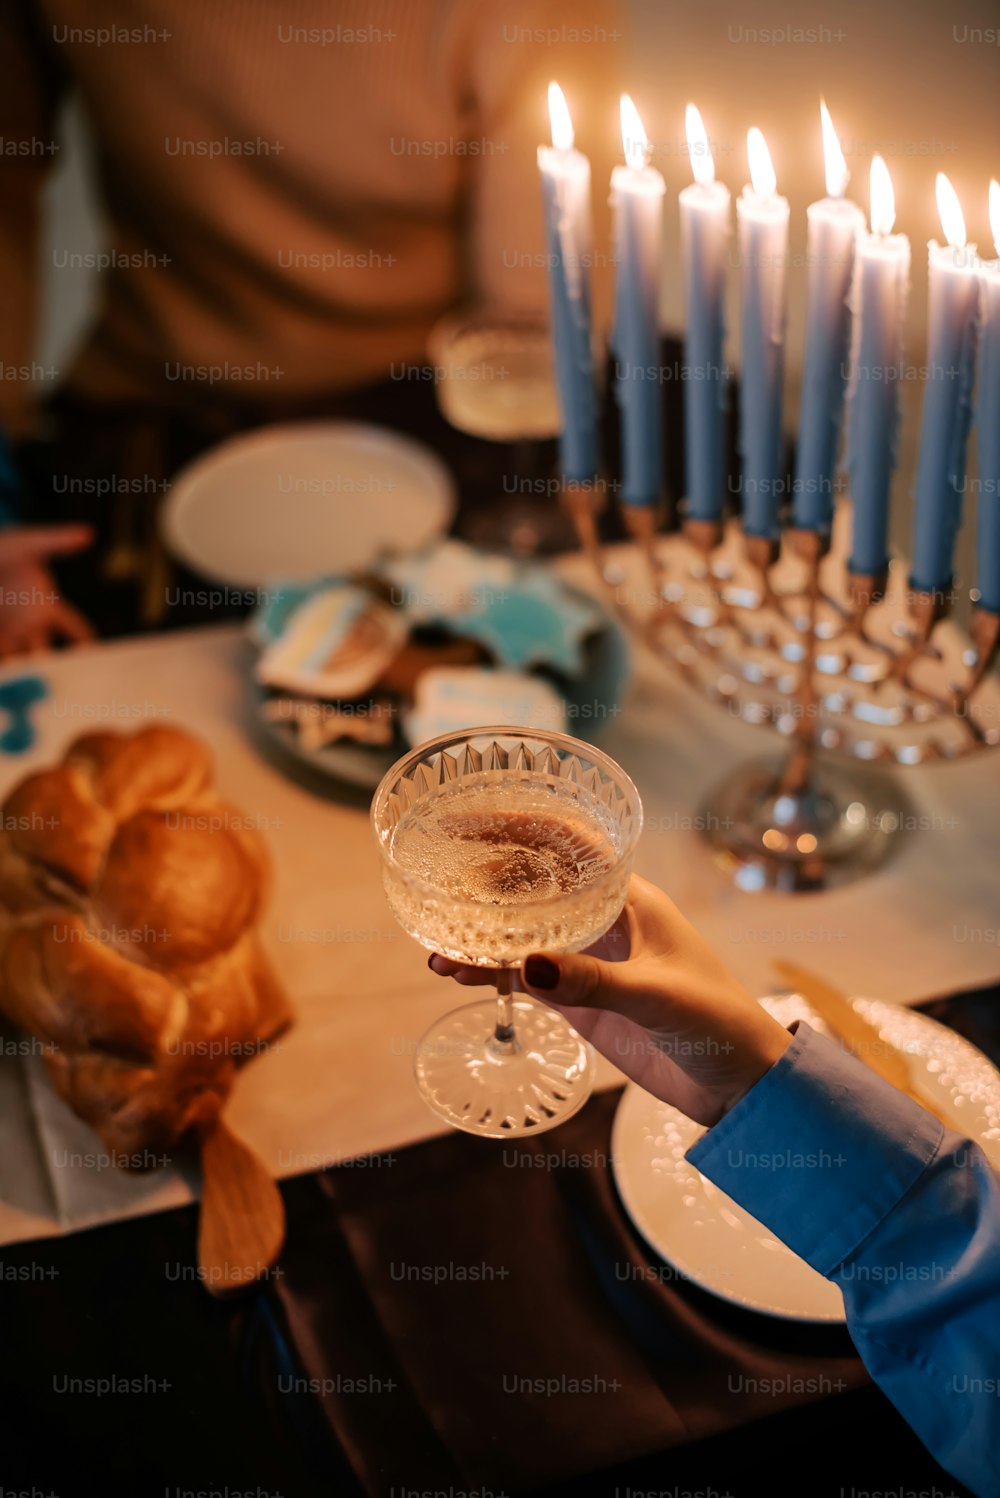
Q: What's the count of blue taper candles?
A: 8